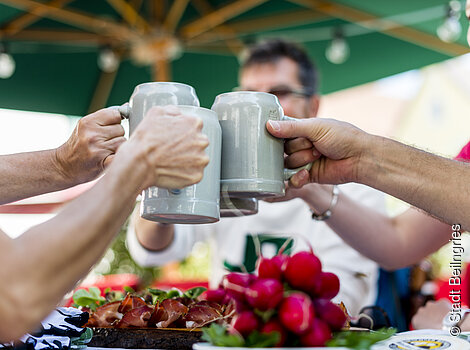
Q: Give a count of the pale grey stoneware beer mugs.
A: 4